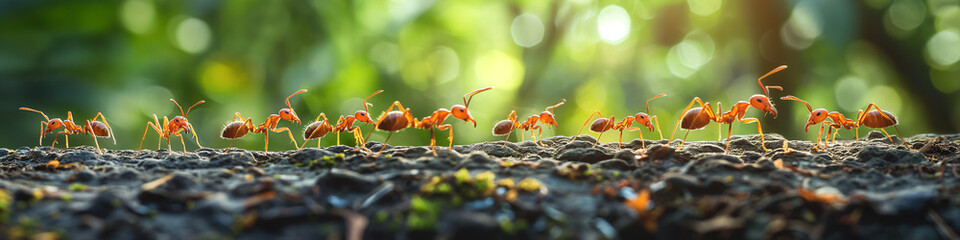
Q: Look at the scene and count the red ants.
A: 9